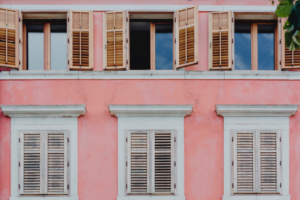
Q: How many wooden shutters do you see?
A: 12